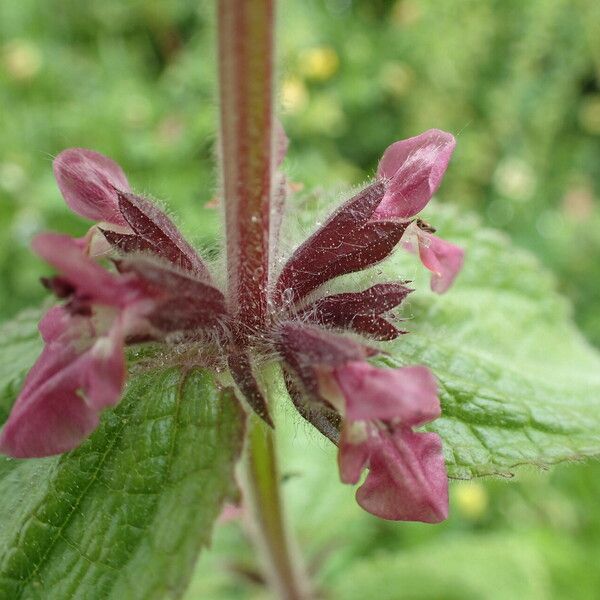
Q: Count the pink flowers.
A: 4